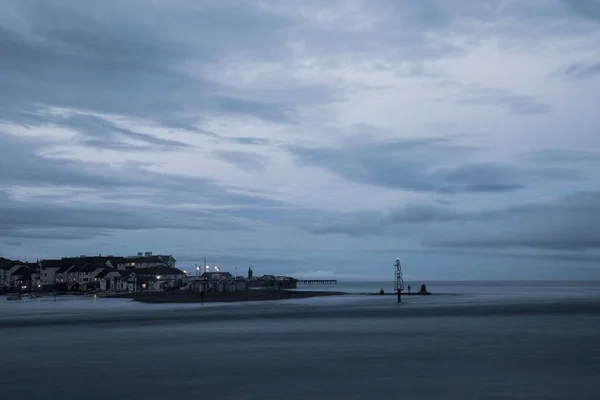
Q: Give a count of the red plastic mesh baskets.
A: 0